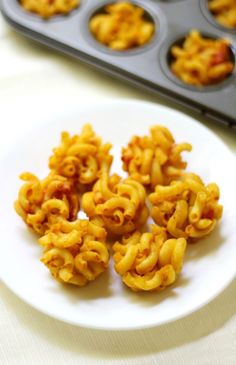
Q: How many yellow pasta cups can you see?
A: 11